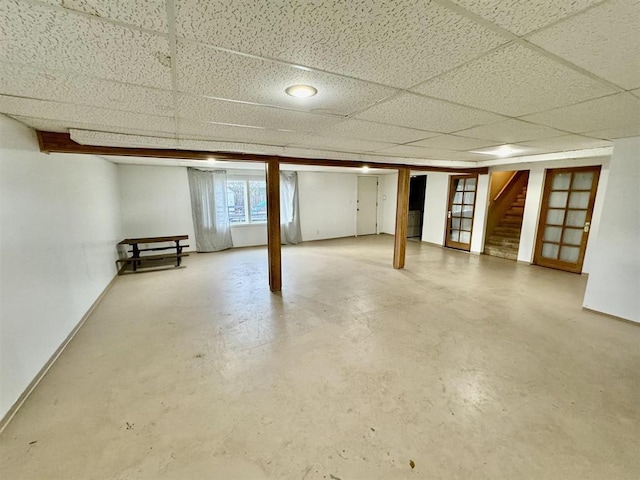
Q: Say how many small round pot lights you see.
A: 4